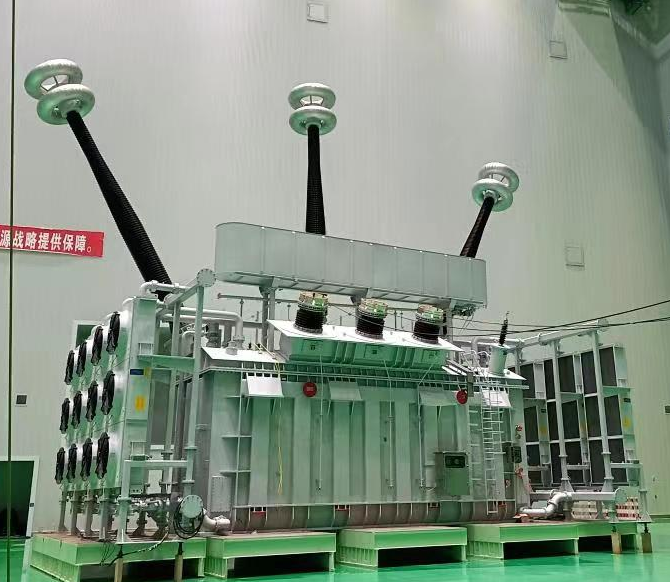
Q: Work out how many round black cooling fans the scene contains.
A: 12